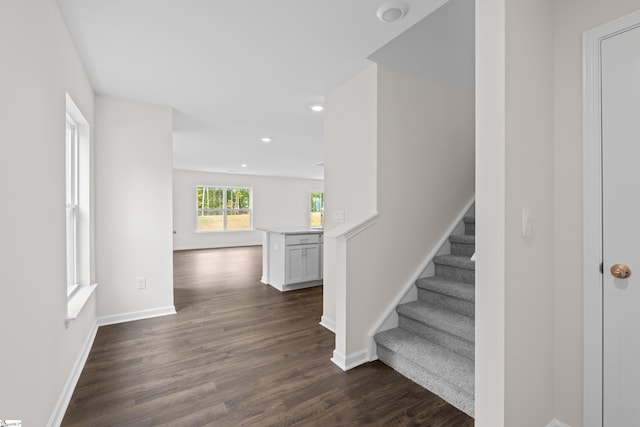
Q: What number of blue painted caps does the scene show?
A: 0